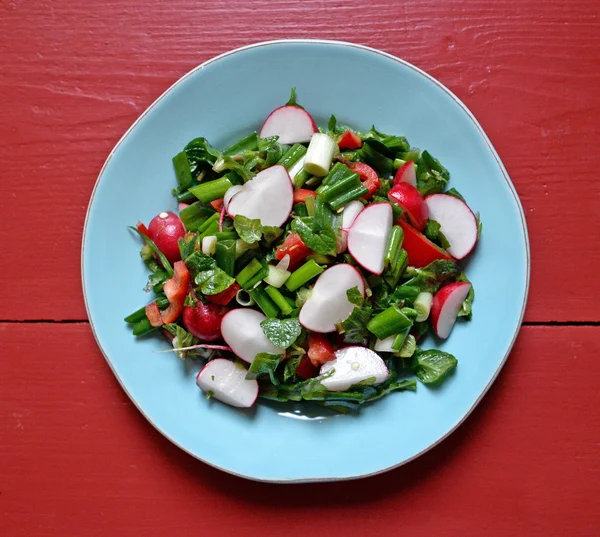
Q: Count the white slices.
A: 9